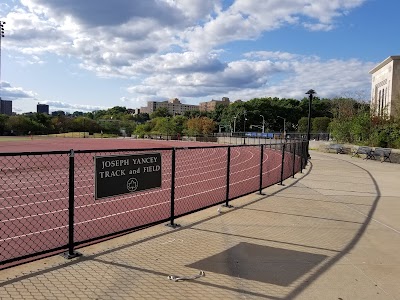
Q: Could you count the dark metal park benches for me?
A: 3